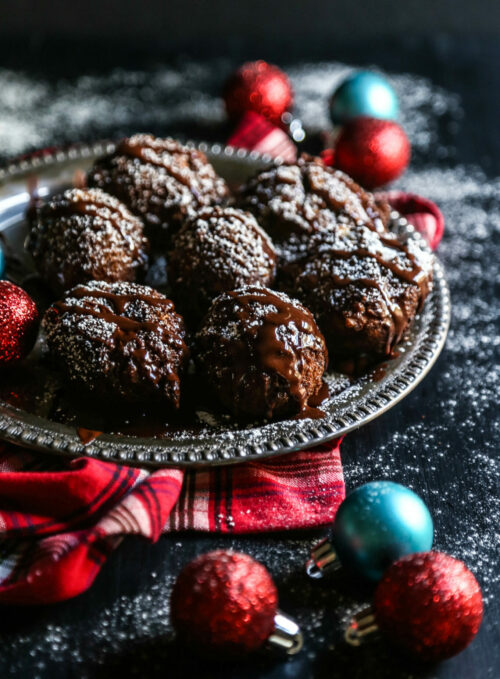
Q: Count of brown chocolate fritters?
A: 7